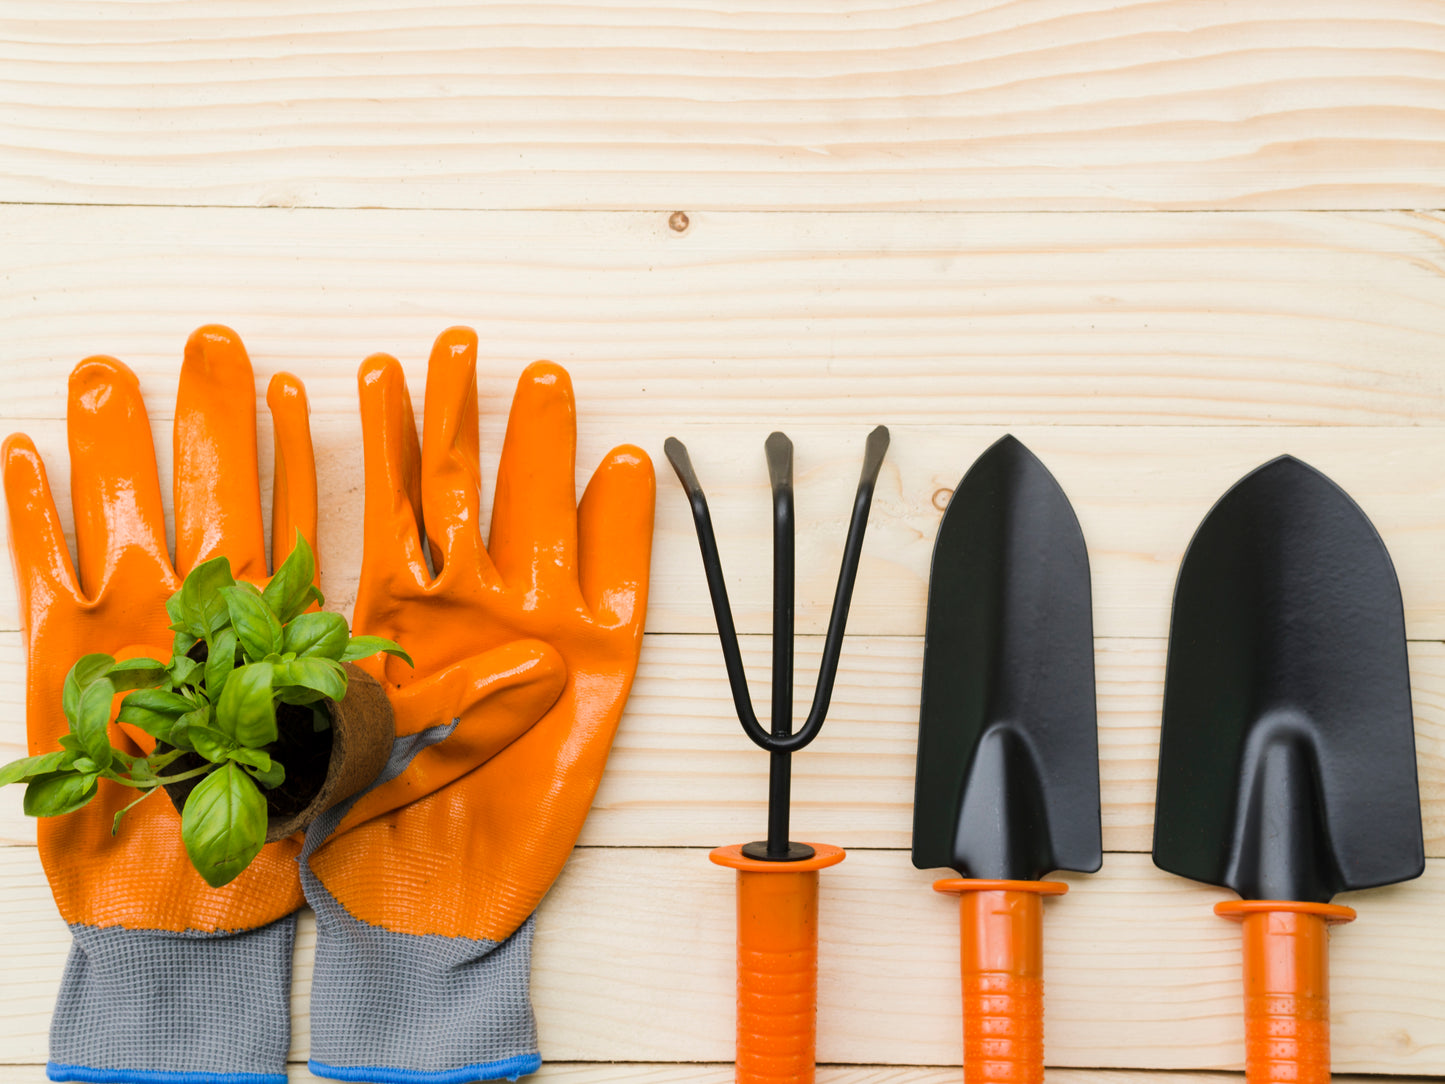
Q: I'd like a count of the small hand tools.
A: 3